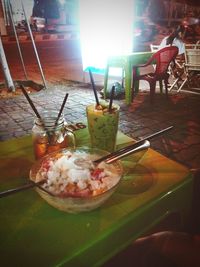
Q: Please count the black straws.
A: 4